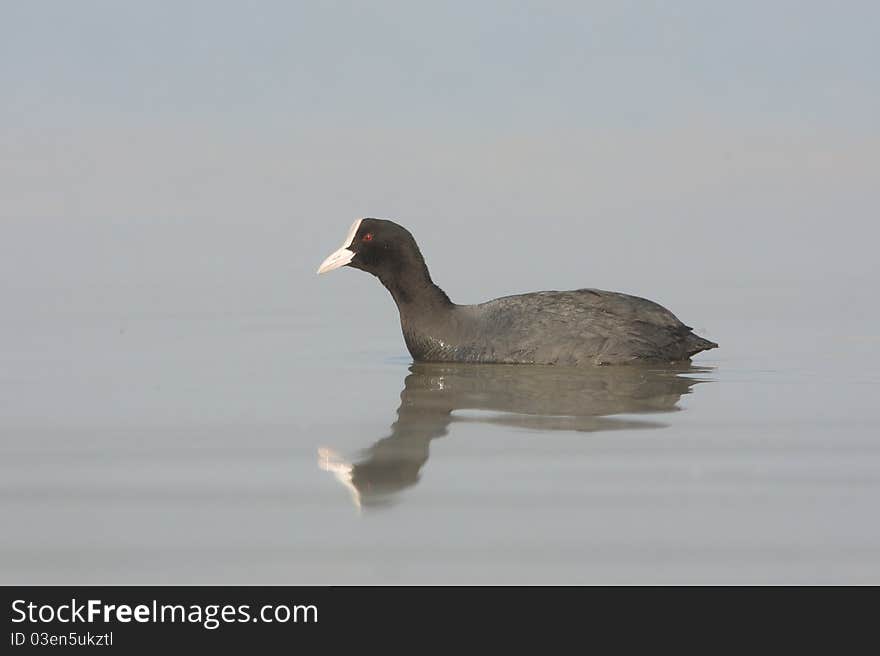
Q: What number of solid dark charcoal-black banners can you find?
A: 1